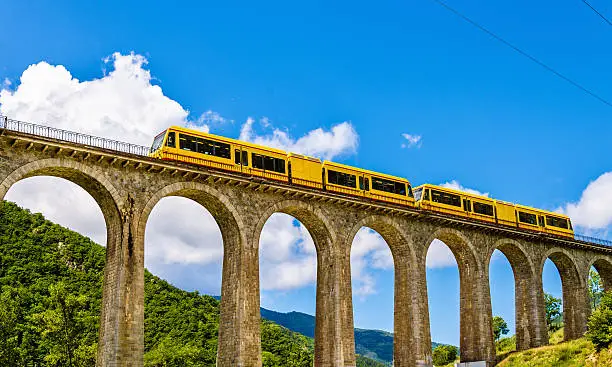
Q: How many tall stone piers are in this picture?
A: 7